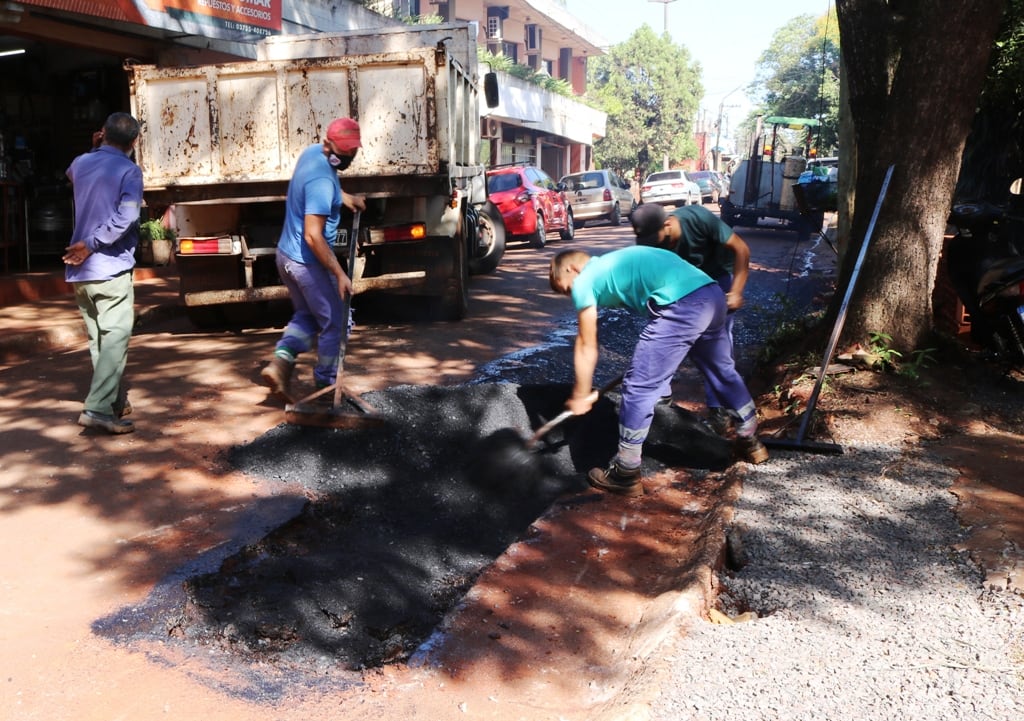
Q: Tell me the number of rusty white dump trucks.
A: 1